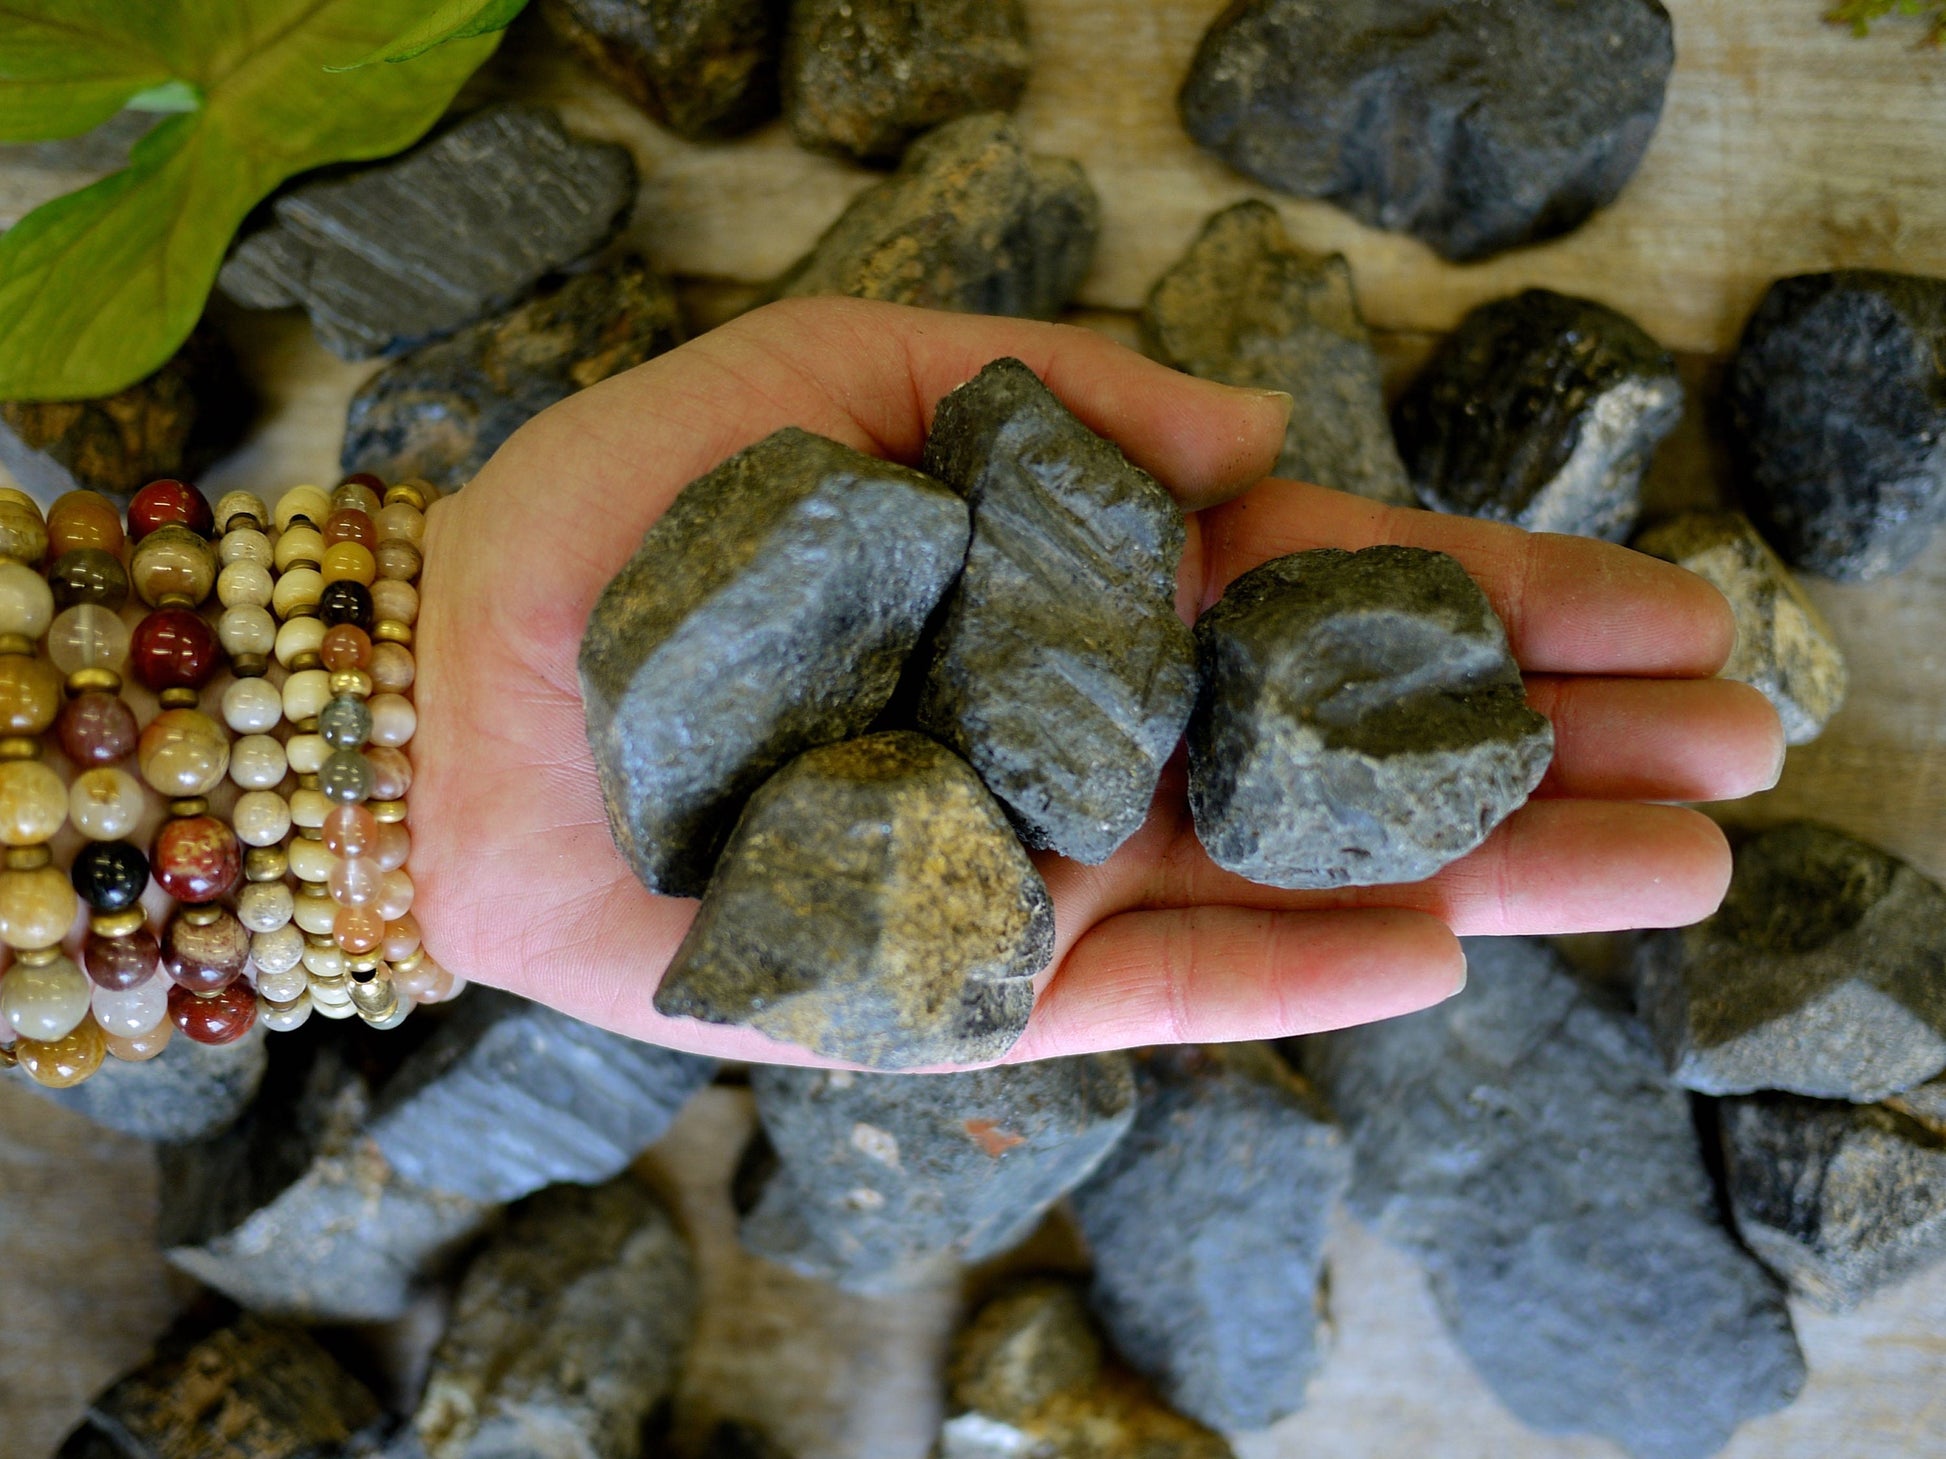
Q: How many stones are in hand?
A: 4